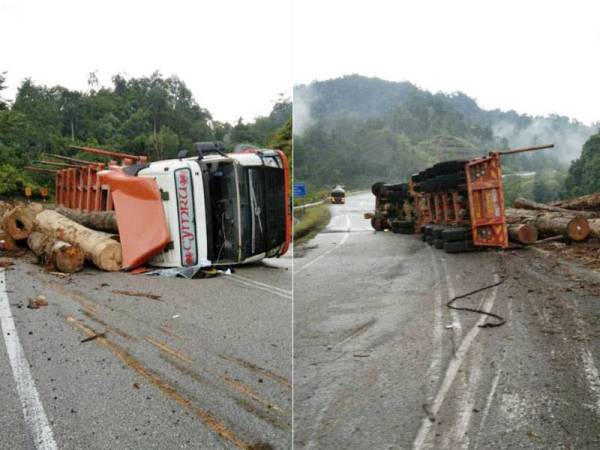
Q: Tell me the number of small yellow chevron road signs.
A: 2